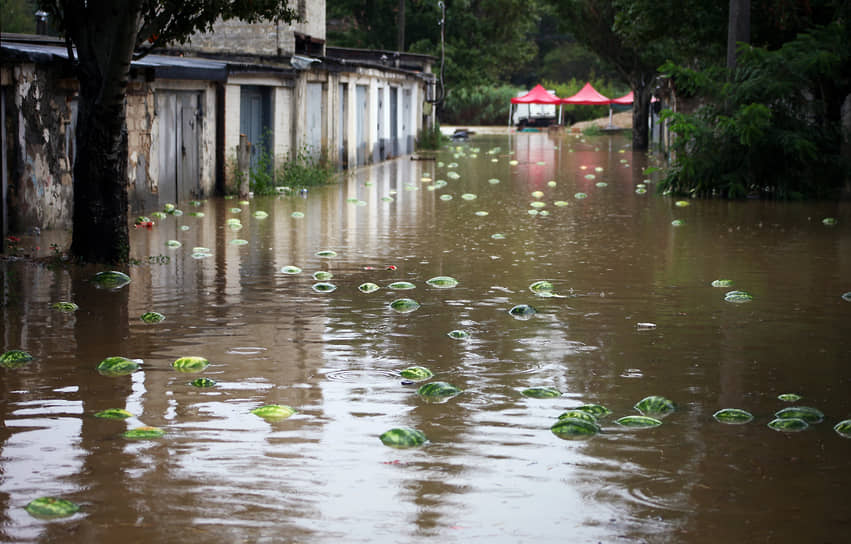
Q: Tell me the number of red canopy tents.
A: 3